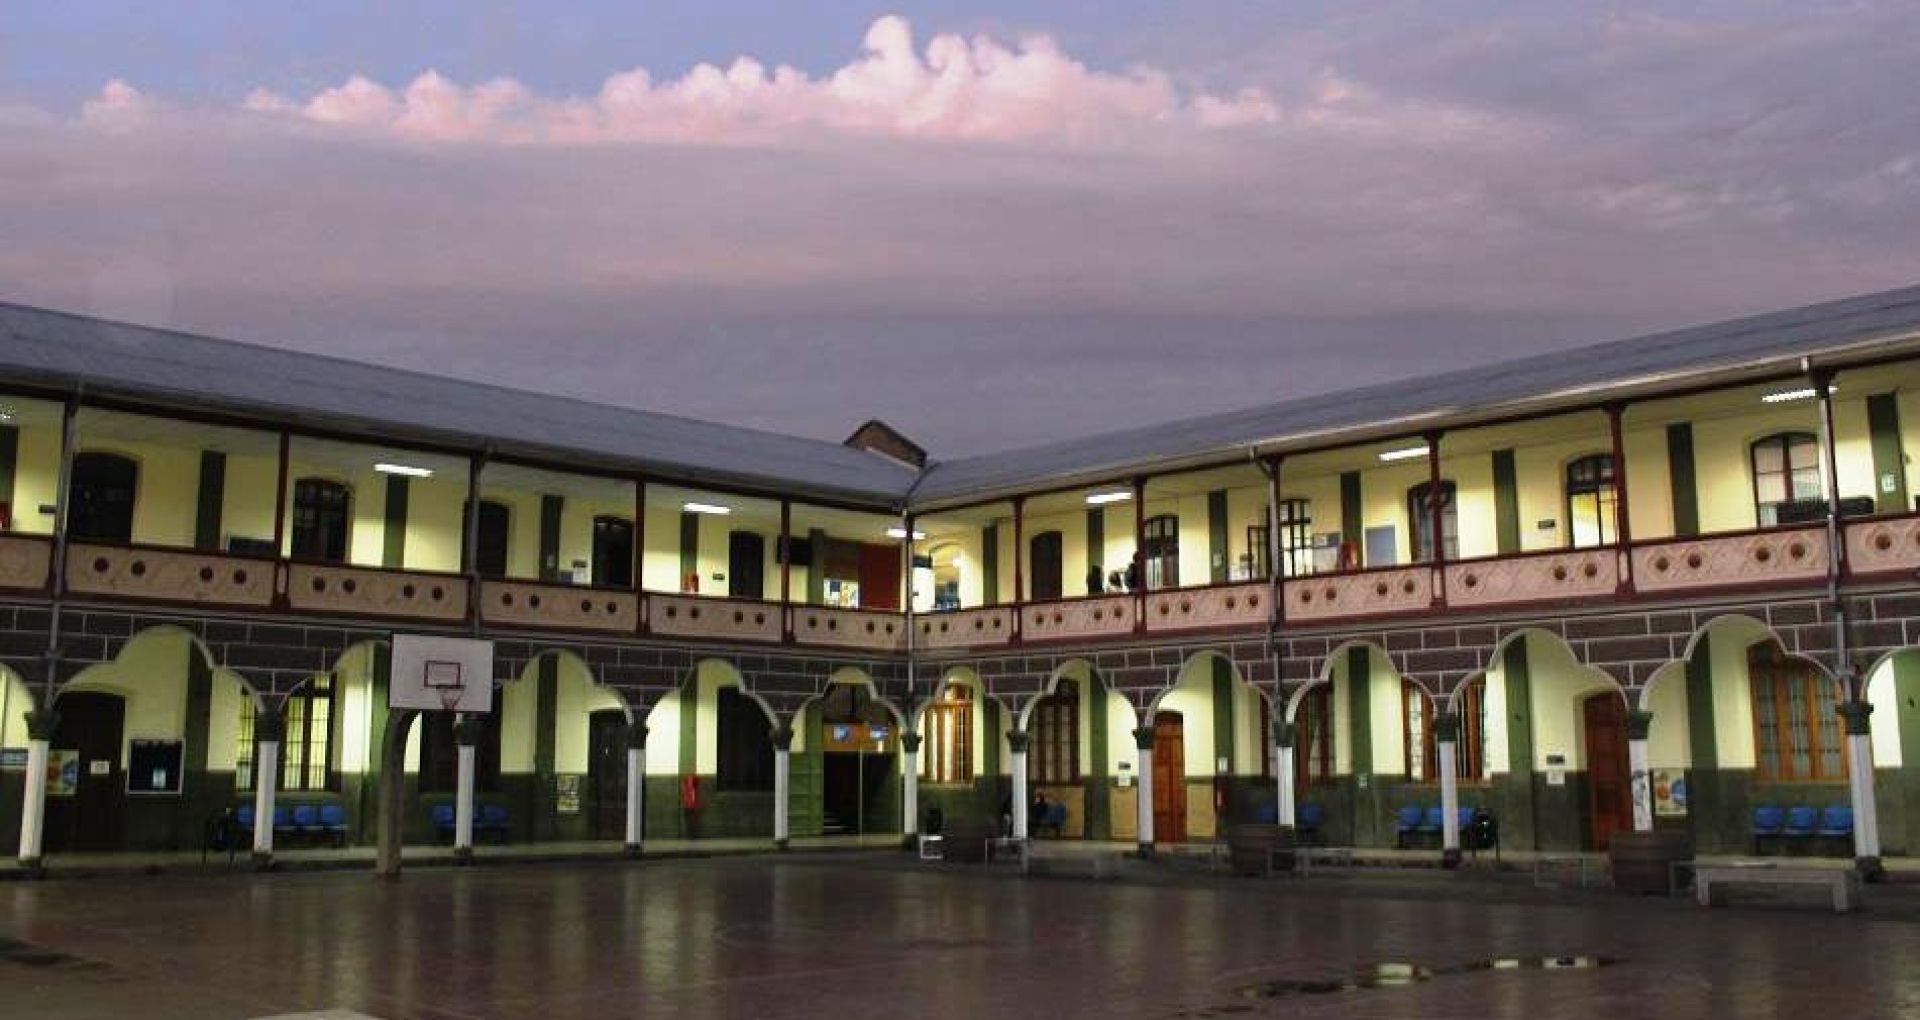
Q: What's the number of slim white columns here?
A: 12